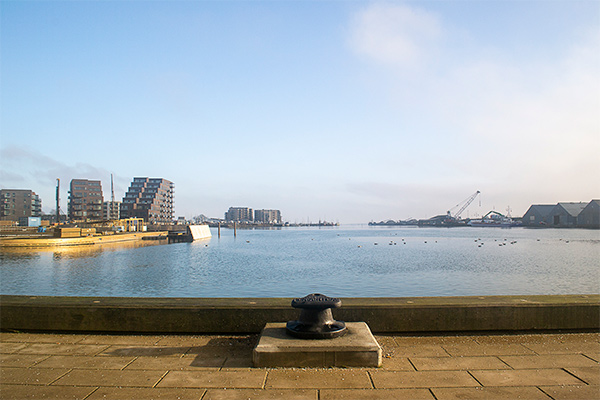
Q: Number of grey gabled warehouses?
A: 3